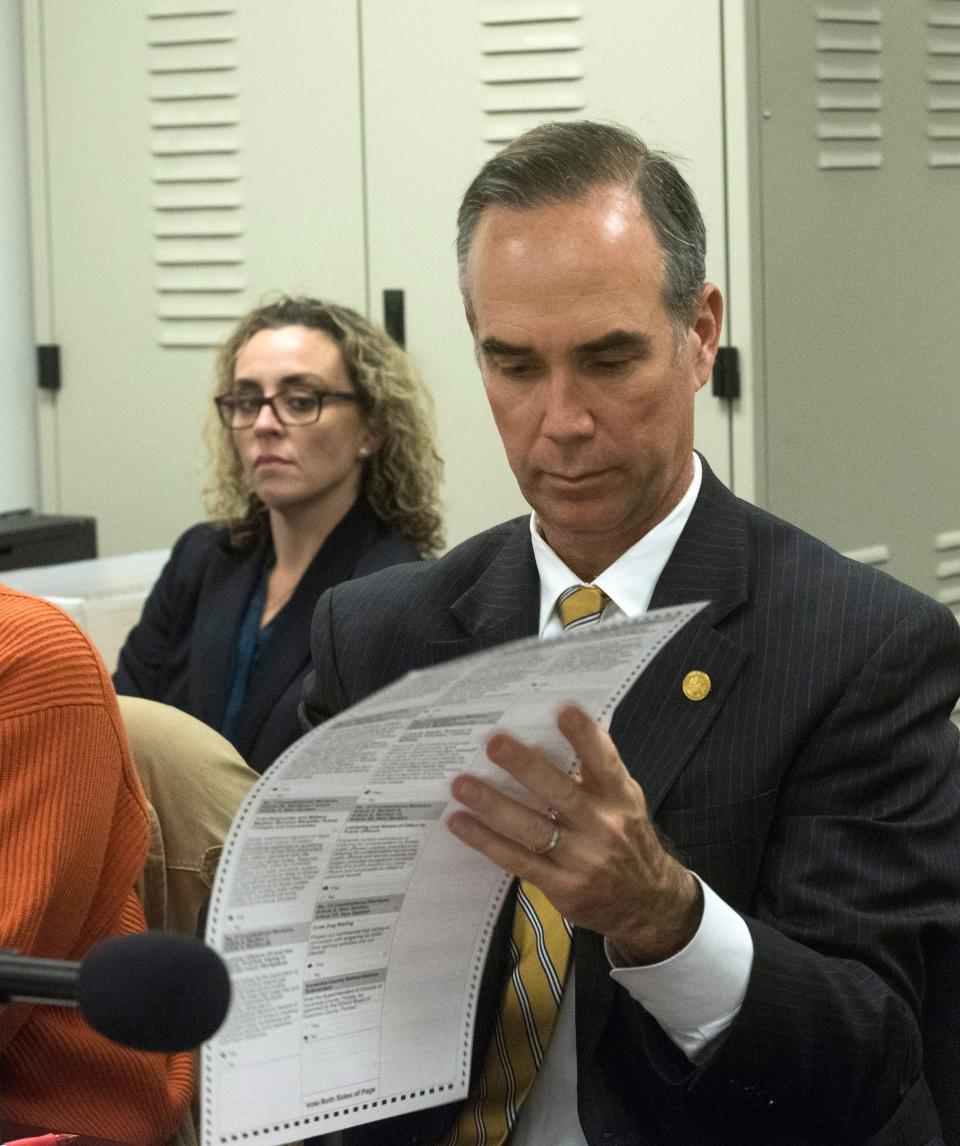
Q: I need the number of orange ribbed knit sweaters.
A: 1